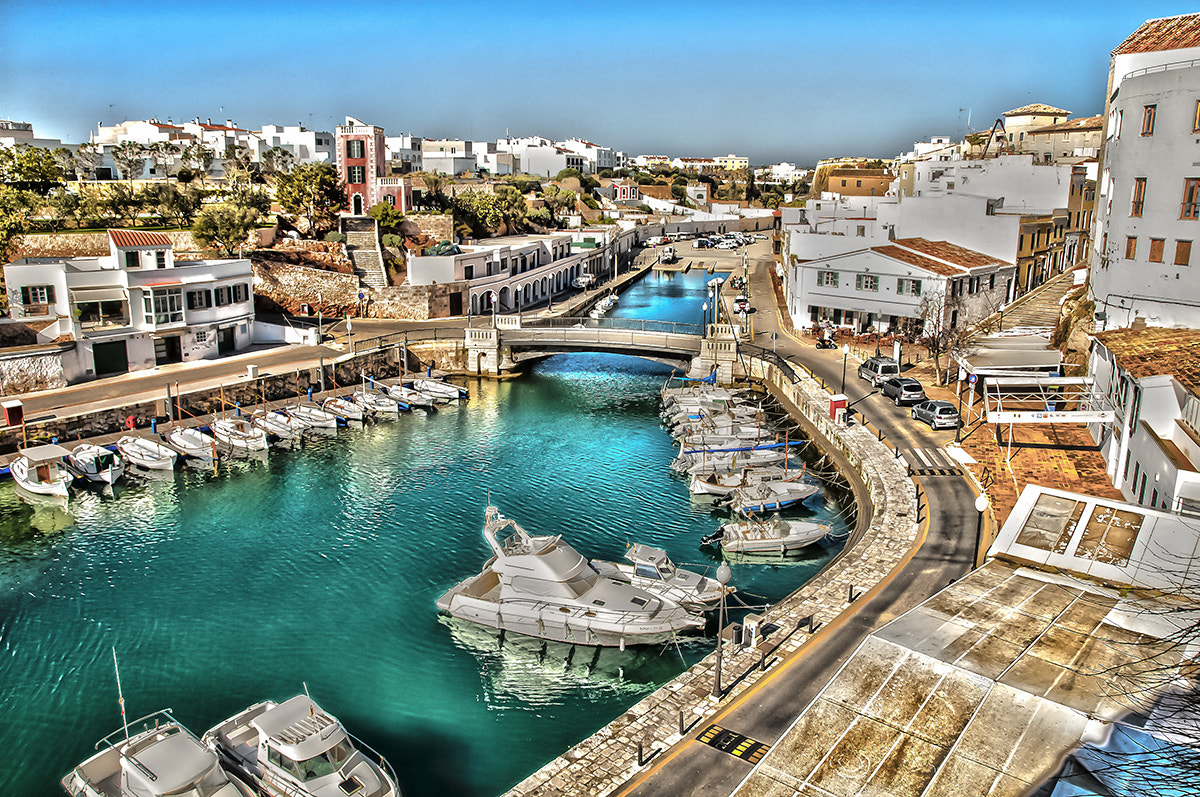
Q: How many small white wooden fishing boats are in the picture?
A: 11